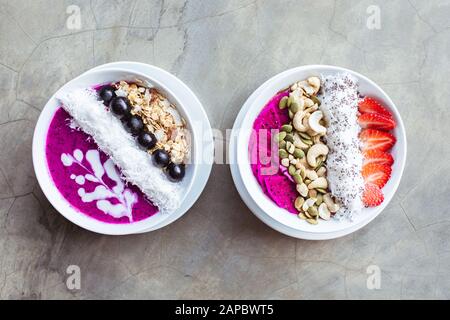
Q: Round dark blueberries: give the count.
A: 6